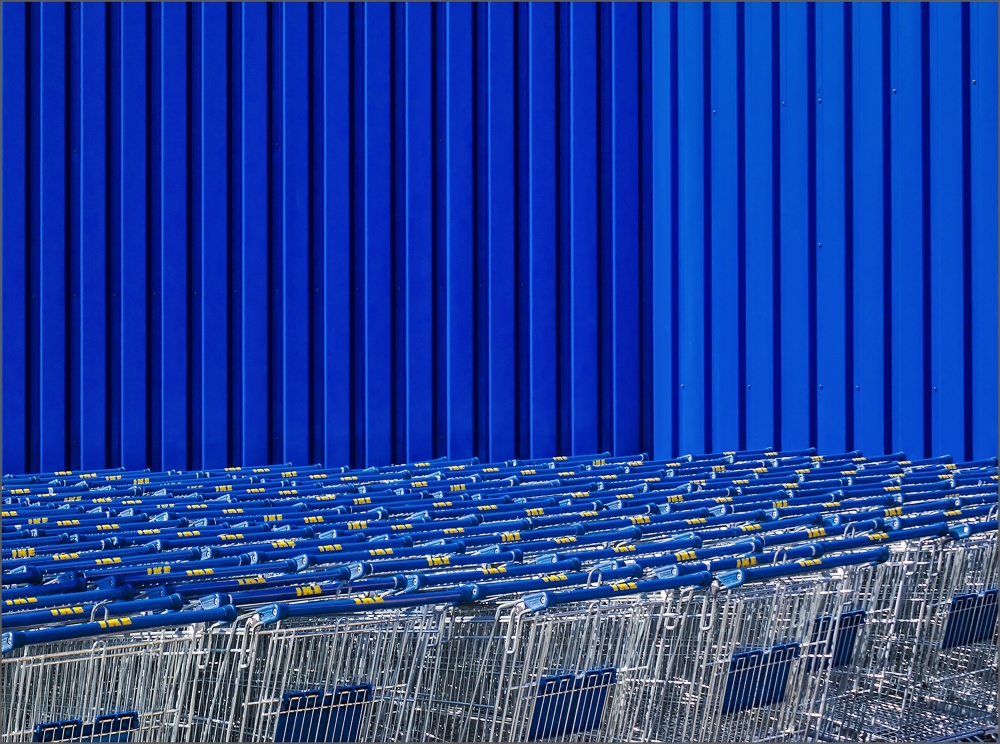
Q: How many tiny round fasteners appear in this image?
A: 11